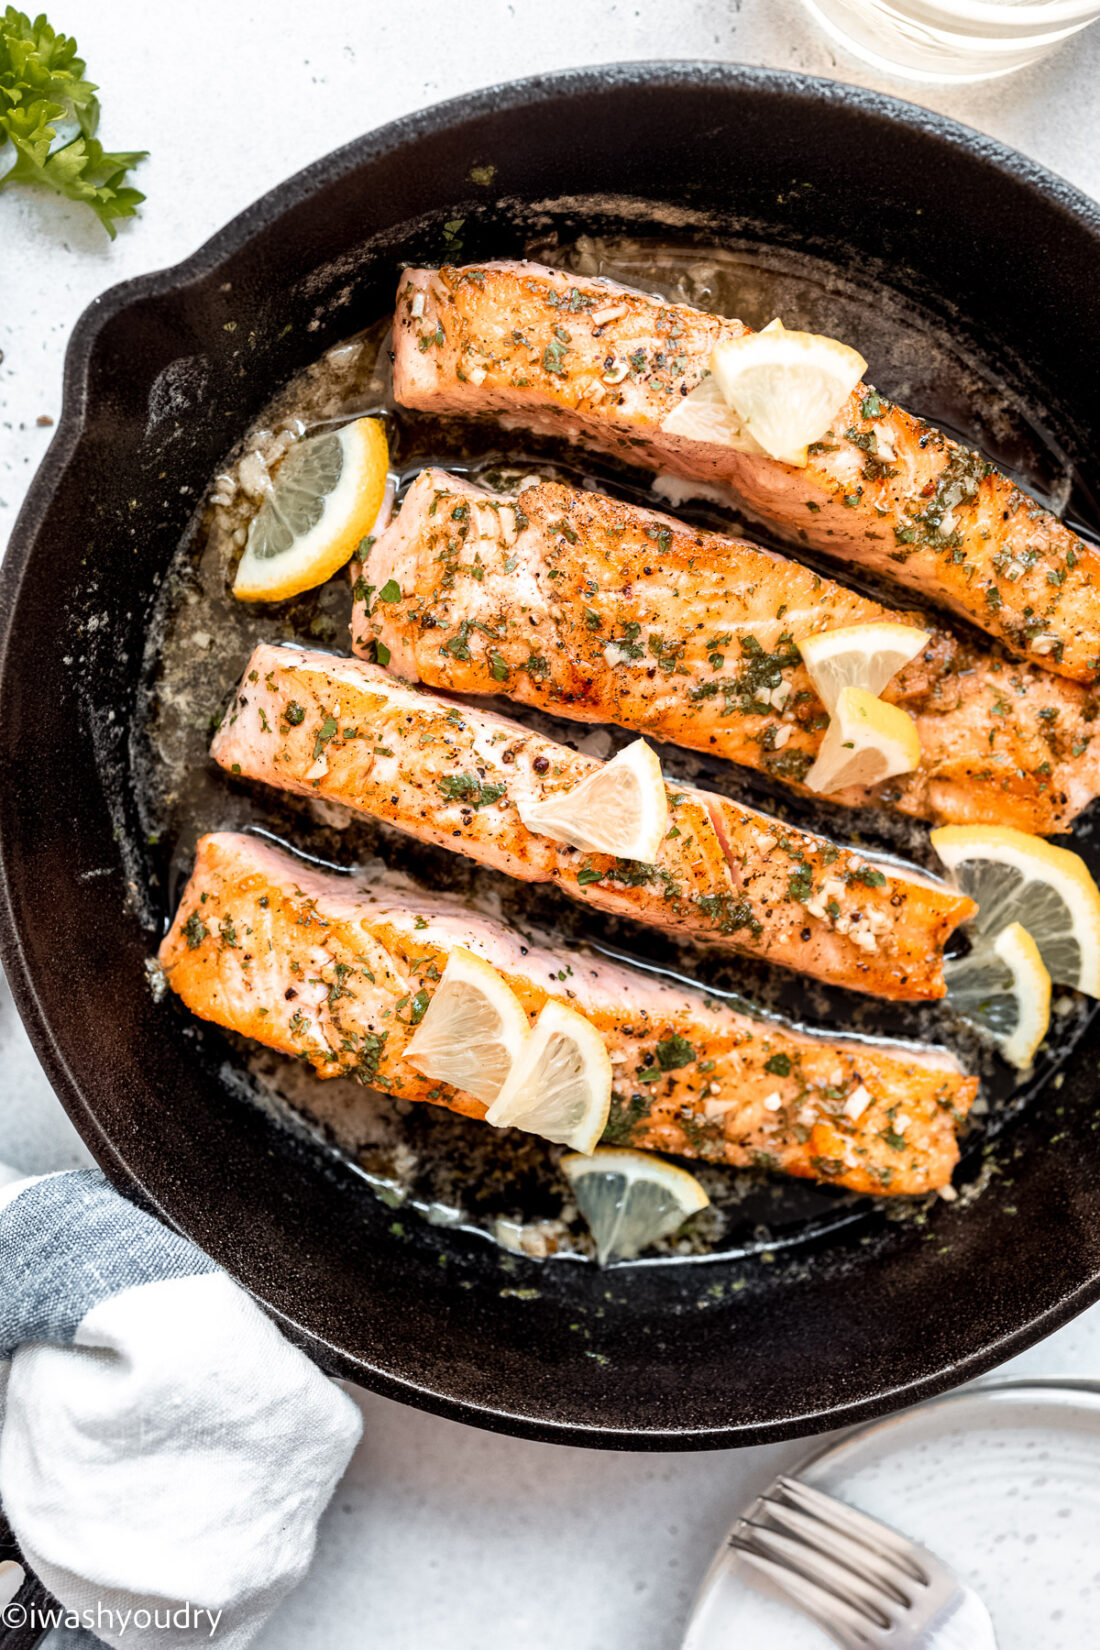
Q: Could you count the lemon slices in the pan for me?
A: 11